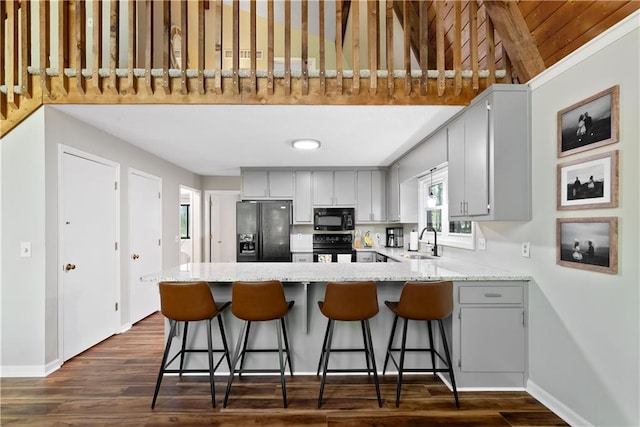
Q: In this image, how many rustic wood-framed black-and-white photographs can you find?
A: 3